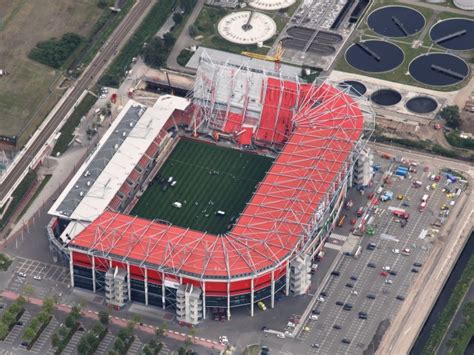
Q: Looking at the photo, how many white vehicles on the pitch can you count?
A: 4